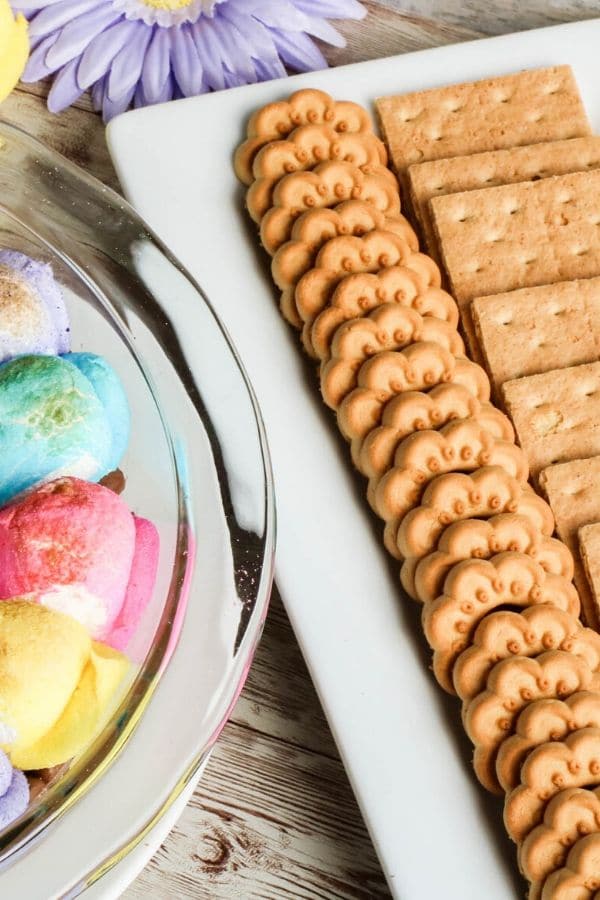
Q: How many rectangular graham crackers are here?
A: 7